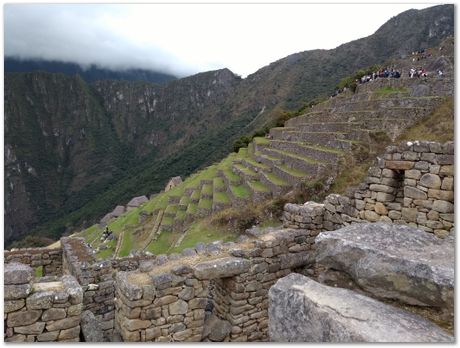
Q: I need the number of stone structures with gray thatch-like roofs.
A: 4